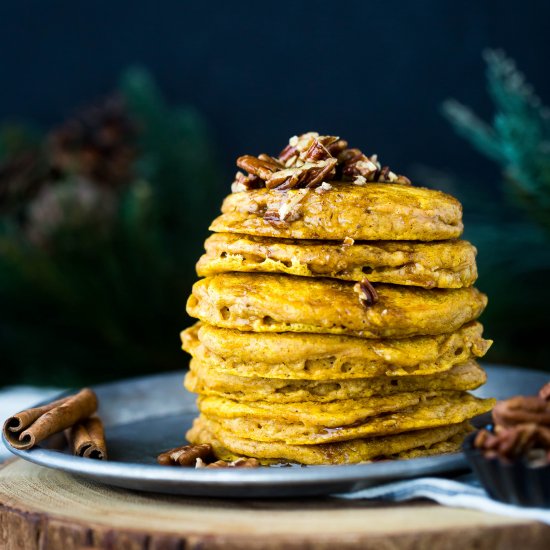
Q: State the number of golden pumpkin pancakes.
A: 7